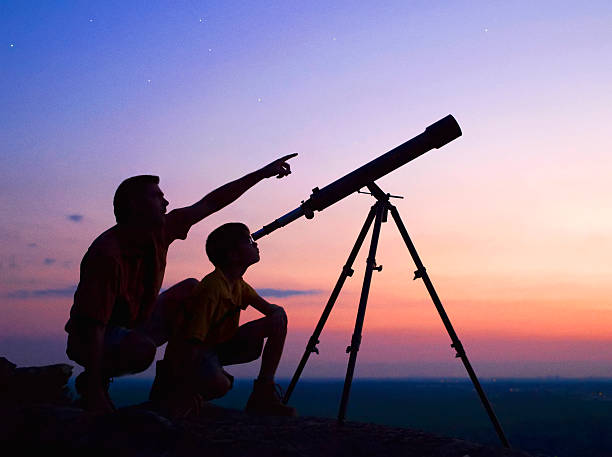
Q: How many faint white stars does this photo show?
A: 8